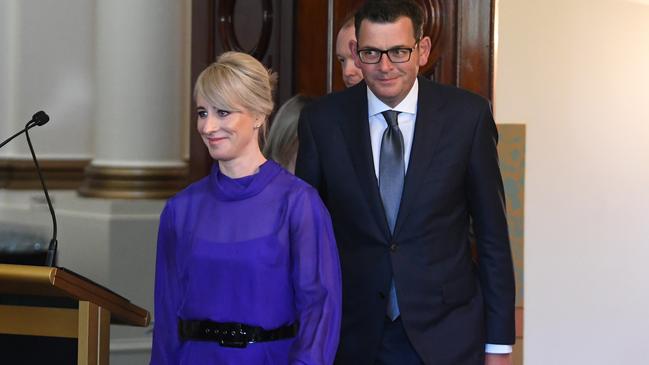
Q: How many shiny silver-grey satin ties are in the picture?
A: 1